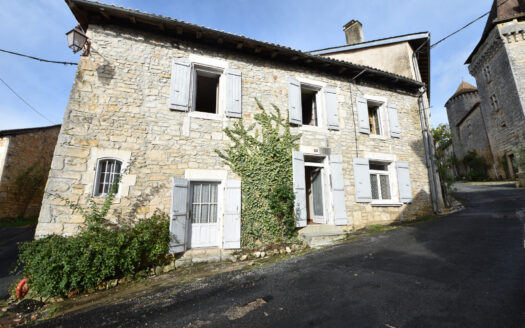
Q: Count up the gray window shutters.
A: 12